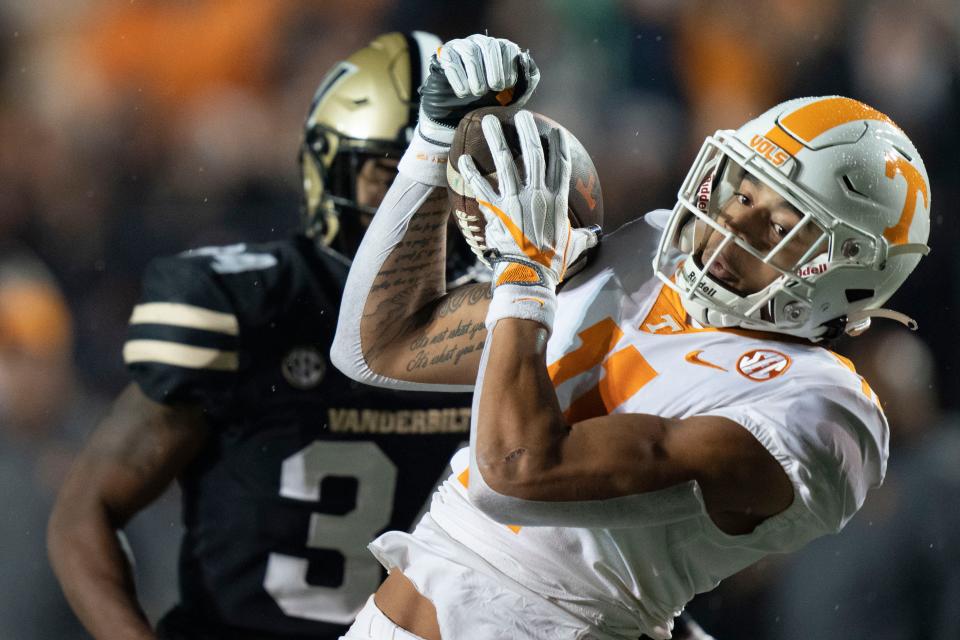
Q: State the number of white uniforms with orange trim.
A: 1